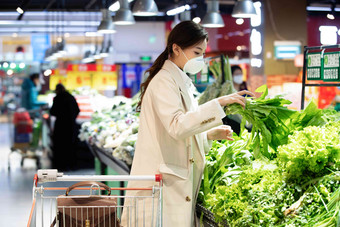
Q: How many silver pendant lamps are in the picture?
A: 5